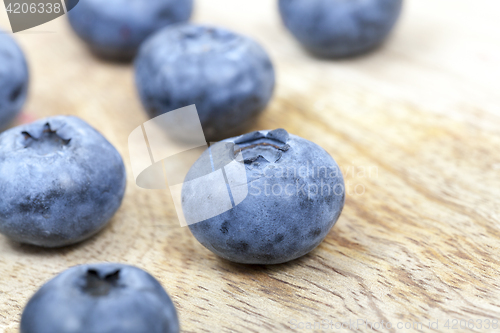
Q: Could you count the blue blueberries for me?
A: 7